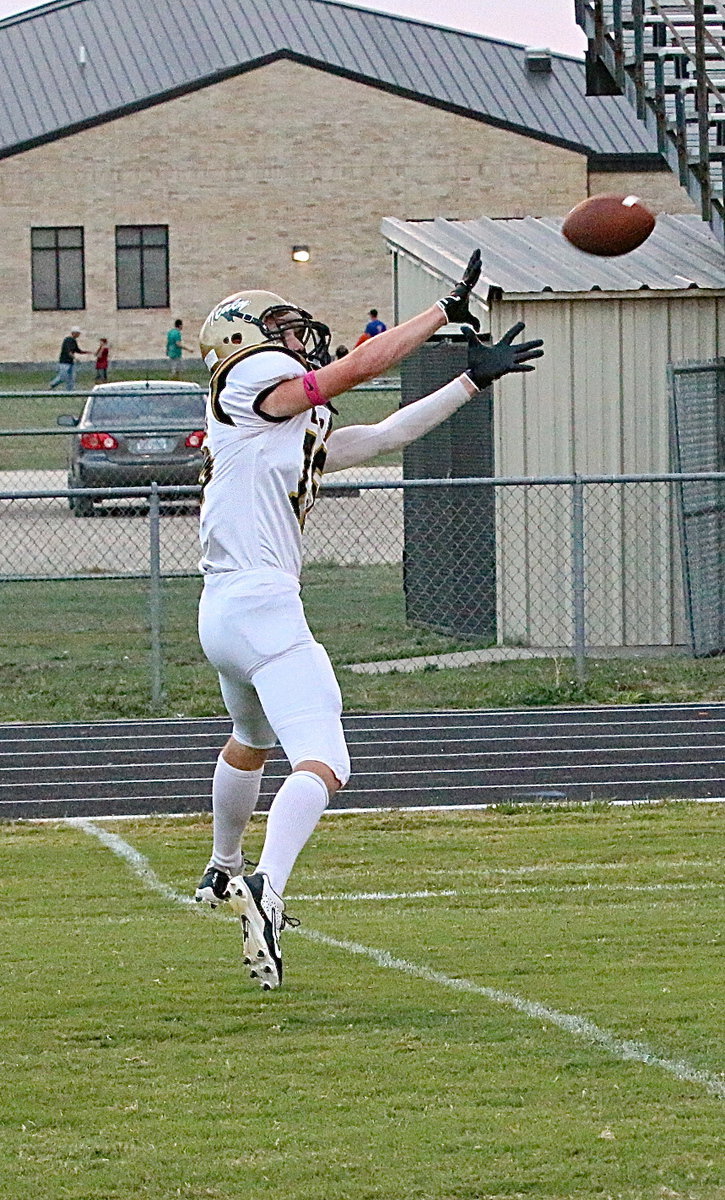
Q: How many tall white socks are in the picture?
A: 2